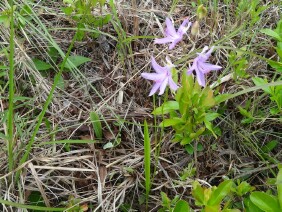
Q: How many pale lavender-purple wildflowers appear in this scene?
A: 3